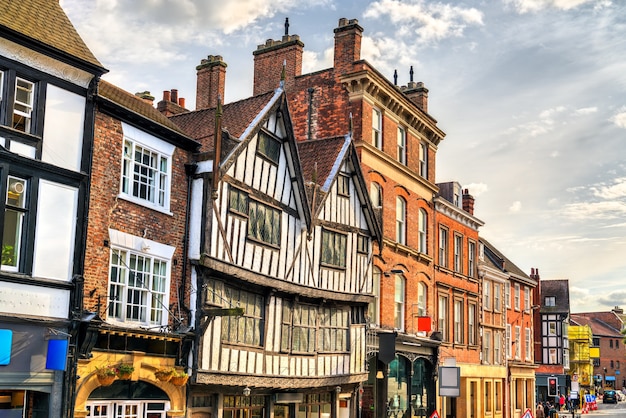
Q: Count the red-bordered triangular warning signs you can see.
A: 2